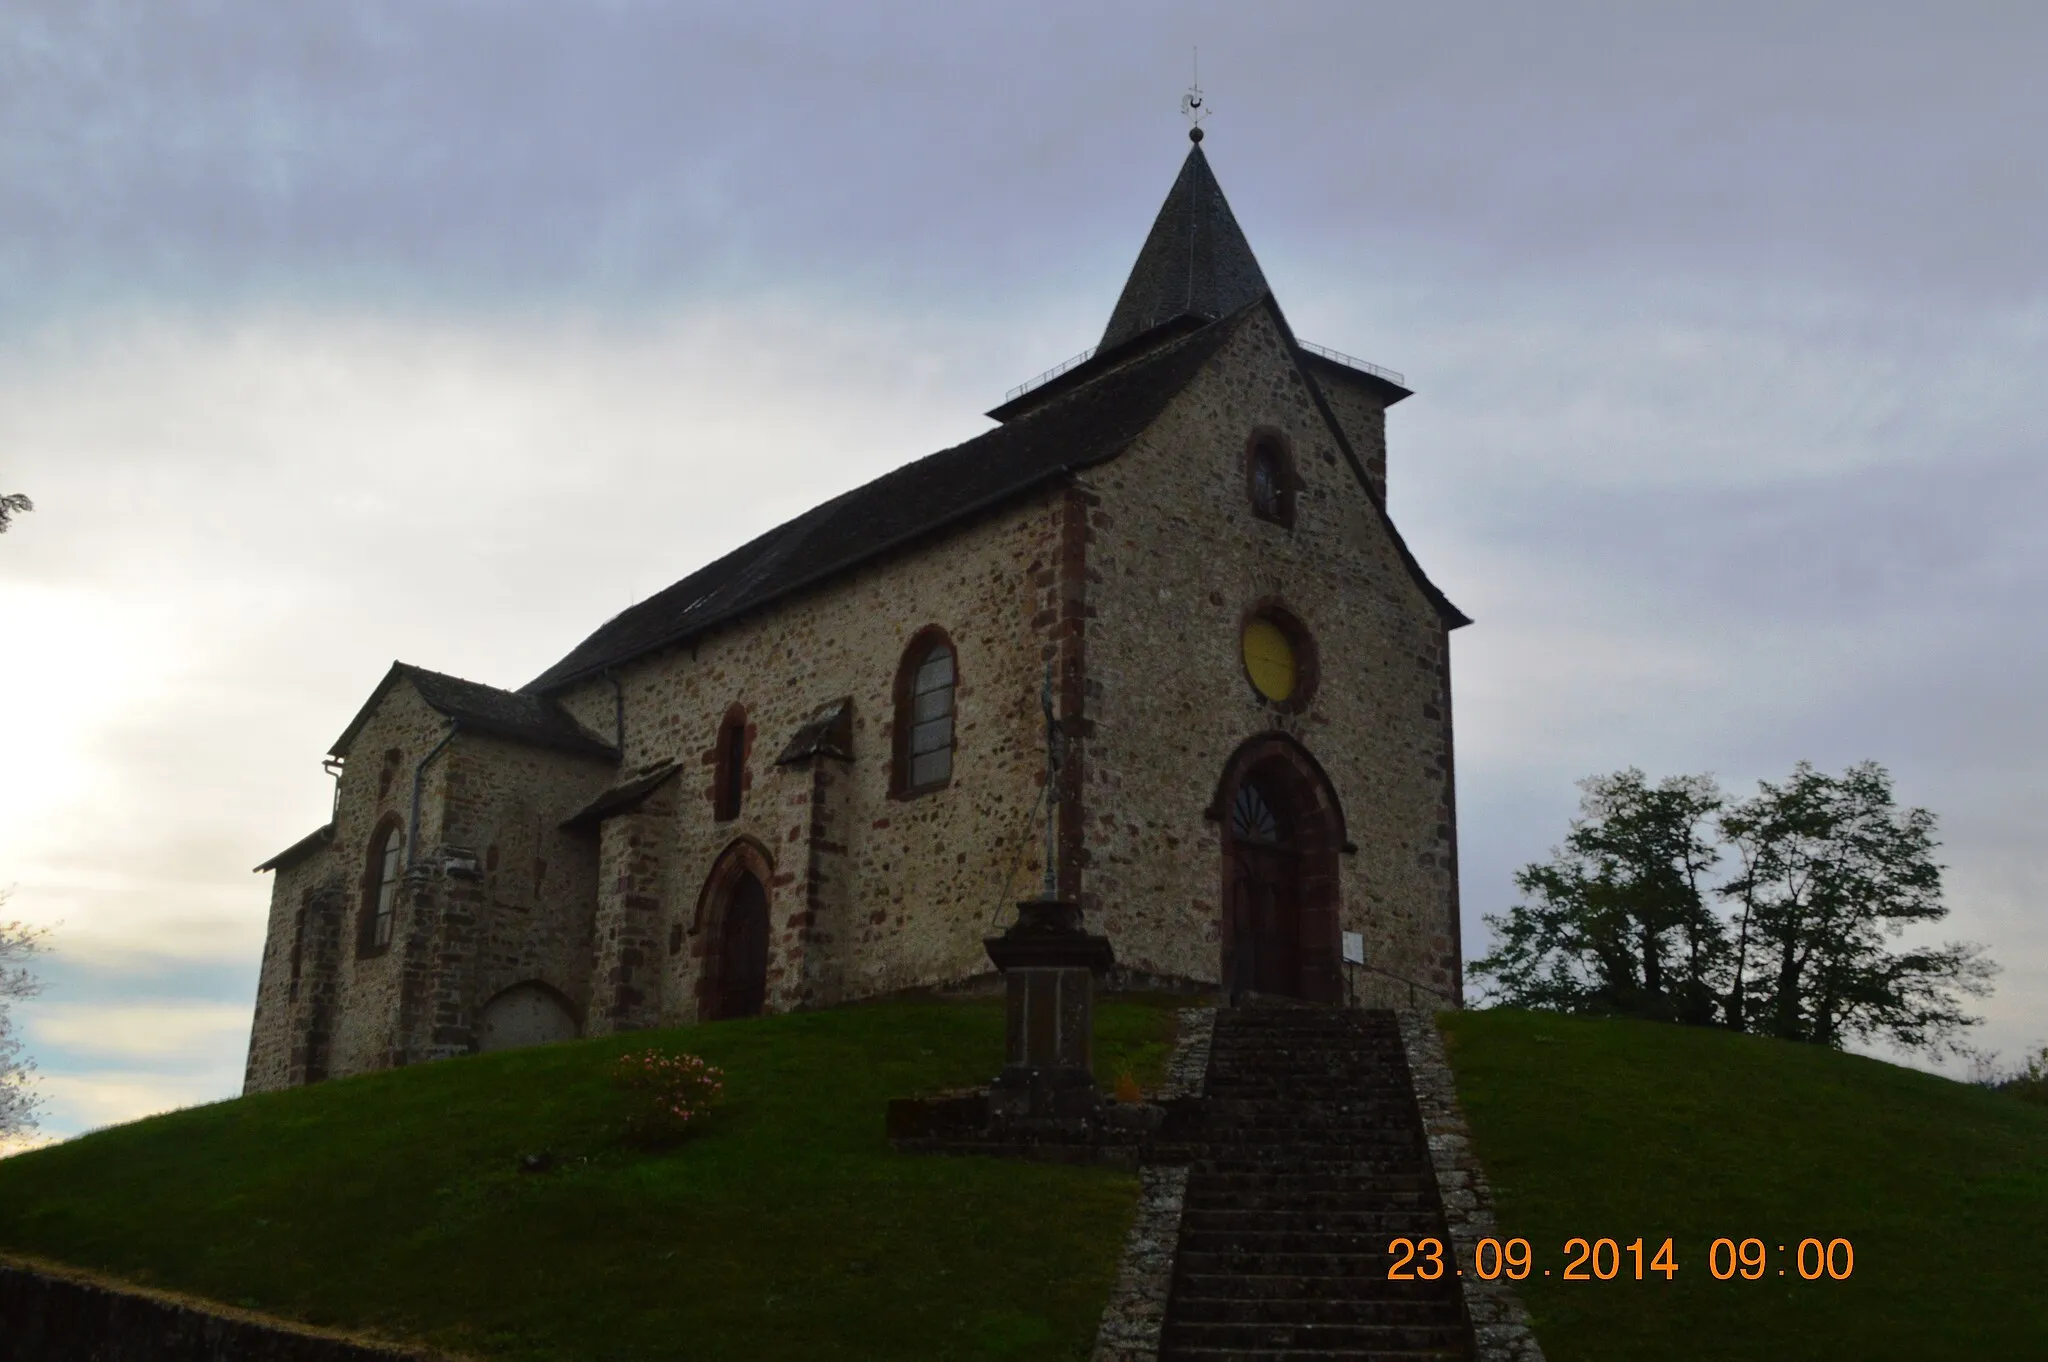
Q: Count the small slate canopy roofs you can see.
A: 2